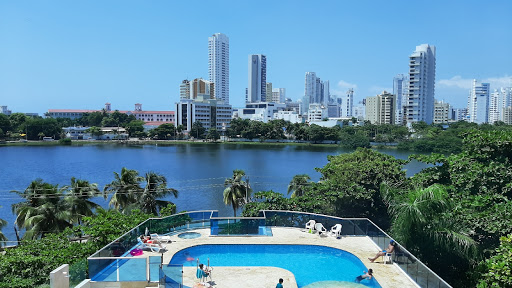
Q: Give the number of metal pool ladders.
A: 1